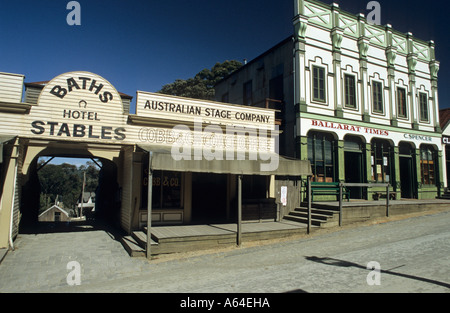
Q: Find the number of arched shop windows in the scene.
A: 3